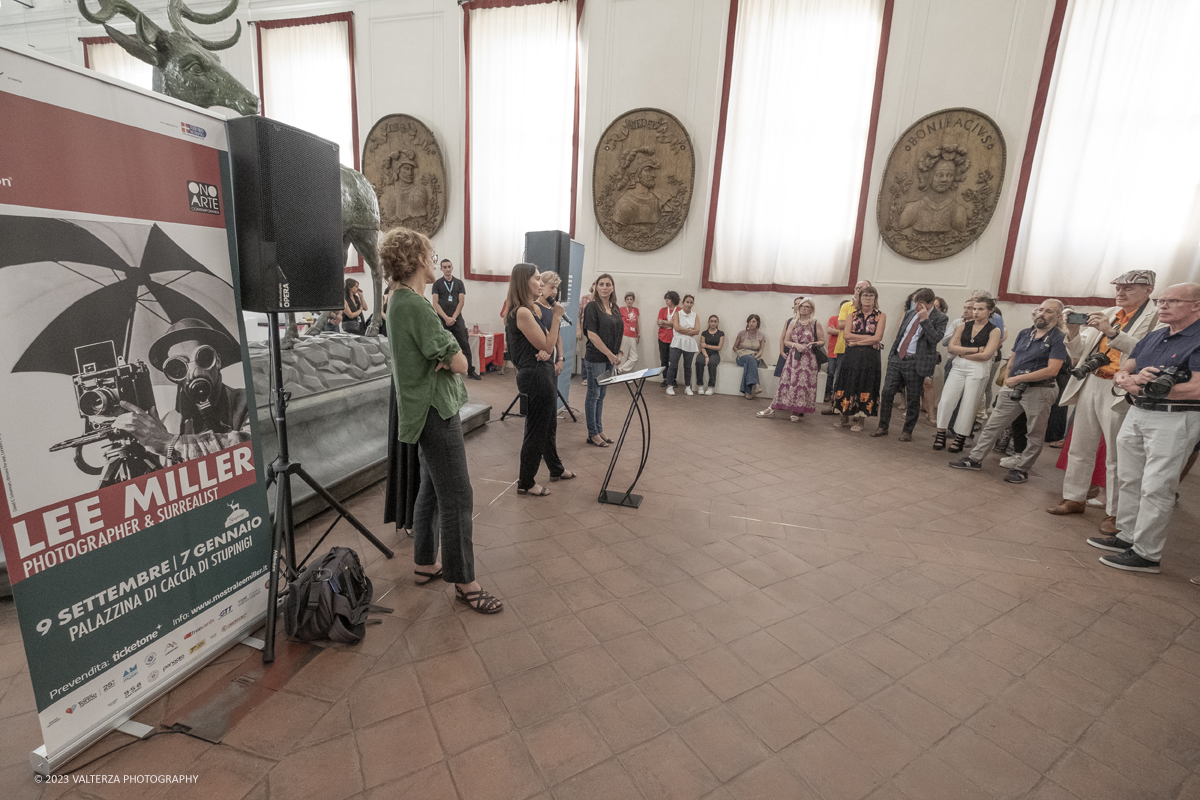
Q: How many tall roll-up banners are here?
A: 2